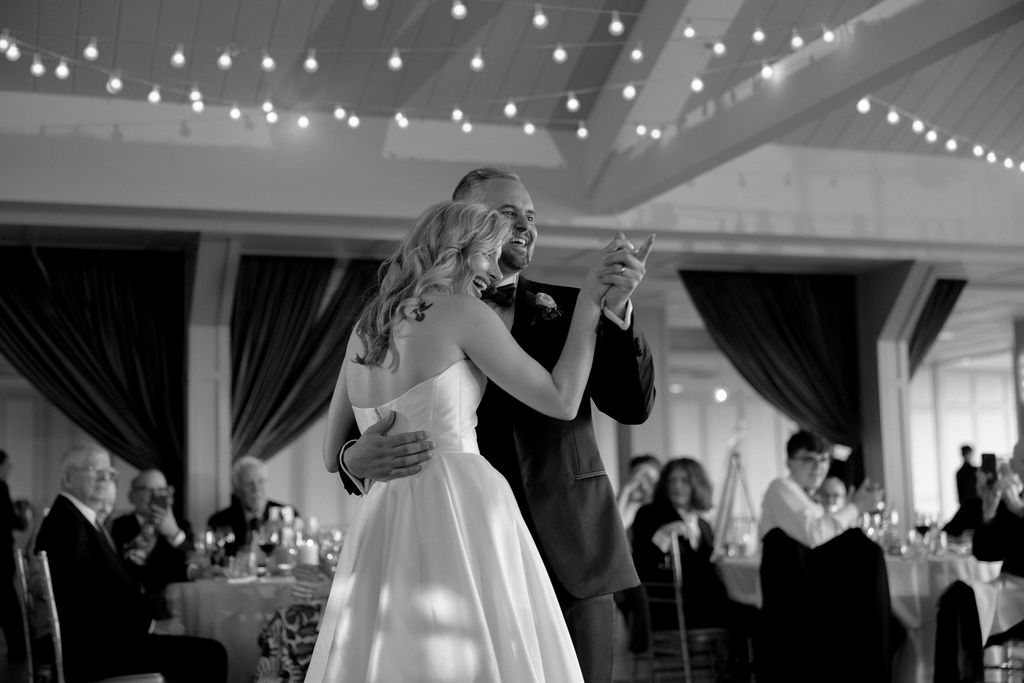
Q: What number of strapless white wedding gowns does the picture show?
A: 1